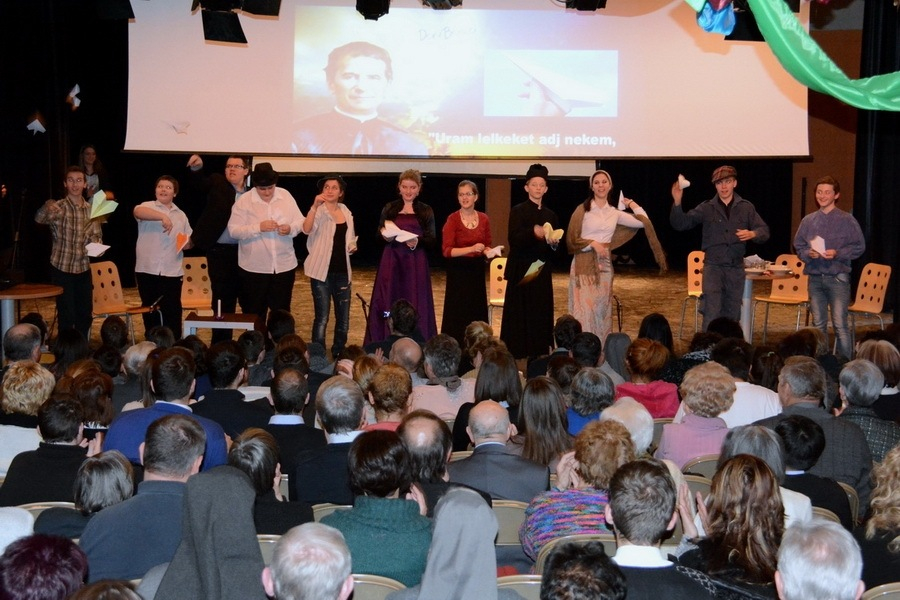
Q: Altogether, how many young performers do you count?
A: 11